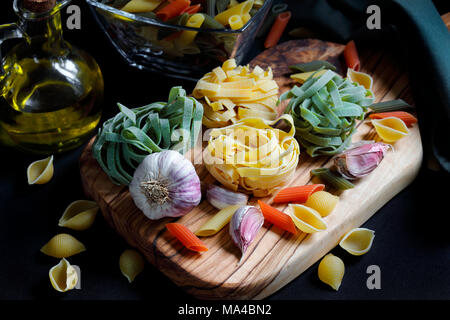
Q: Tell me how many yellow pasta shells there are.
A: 11